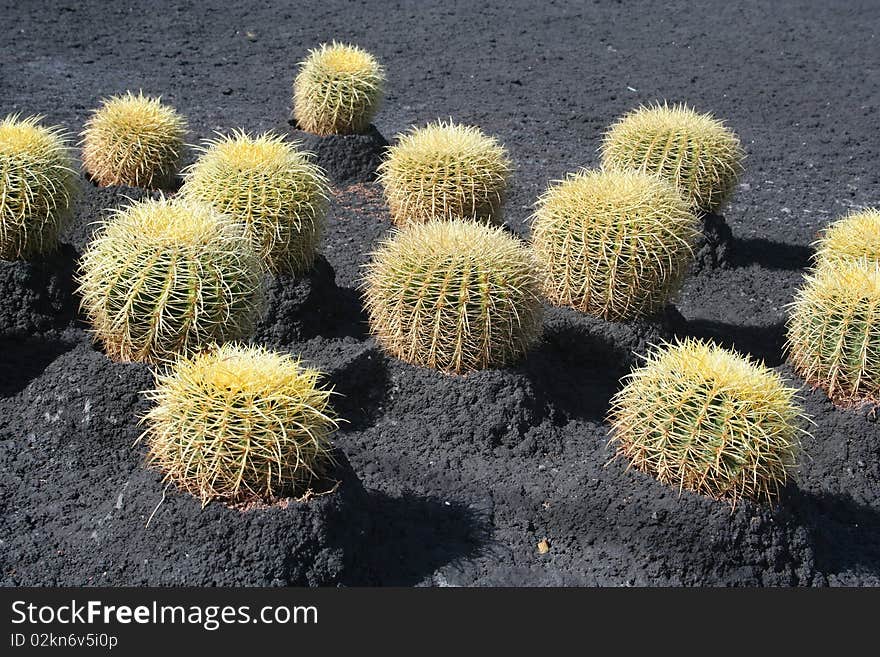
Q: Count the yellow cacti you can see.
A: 13